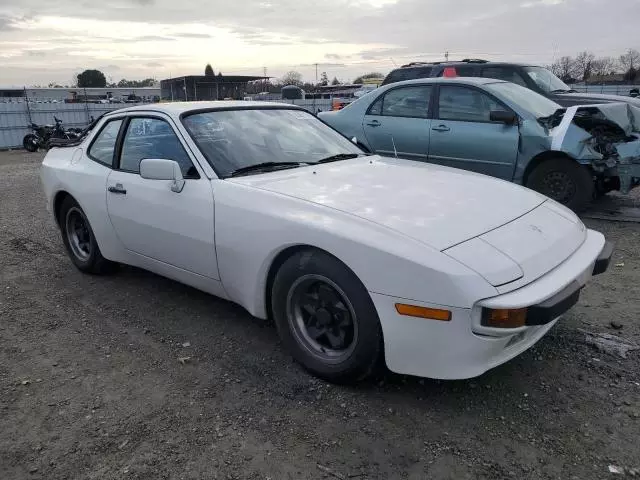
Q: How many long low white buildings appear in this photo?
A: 1